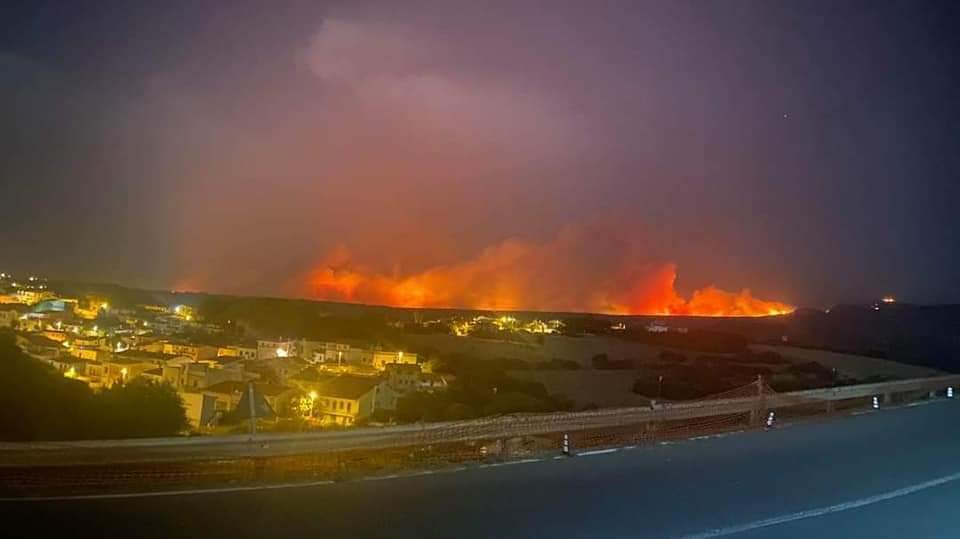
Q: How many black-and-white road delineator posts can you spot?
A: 4